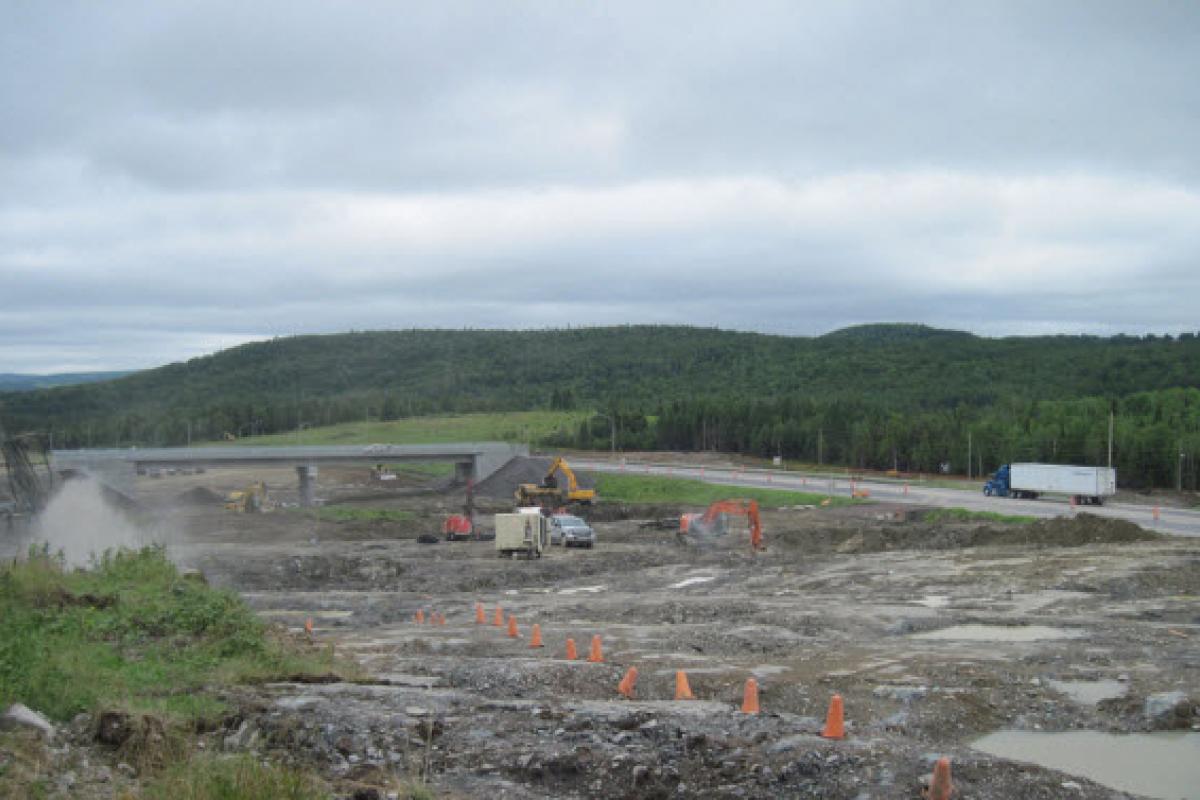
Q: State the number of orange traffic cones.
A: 15